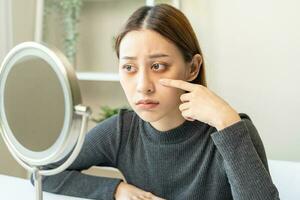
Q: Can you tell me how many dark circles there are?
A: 2